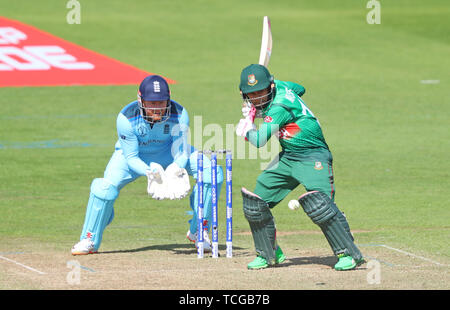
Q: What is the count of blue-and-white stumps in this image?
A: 3